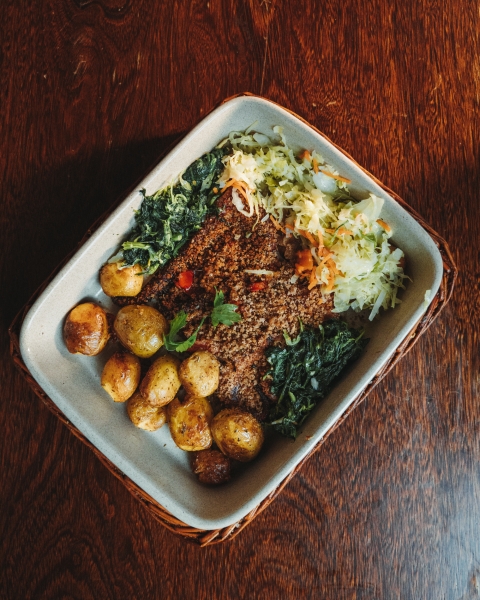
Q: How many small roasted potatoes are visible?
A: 10